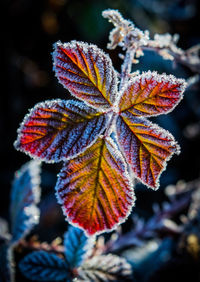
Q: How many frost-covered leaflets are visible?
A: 5